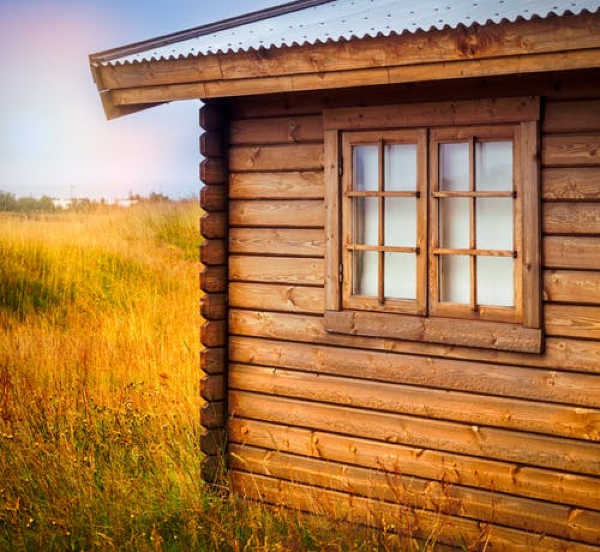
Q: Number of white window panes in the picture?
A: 12